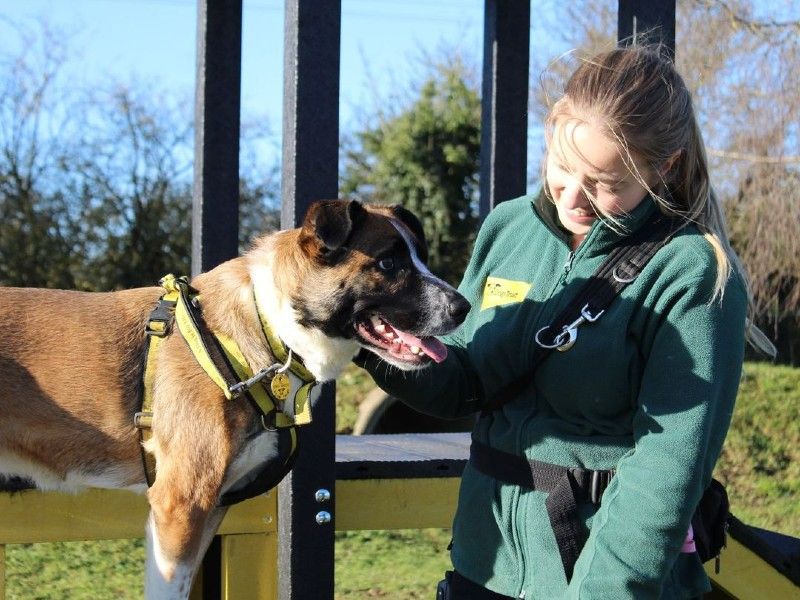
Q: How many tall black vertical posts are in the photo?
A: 4